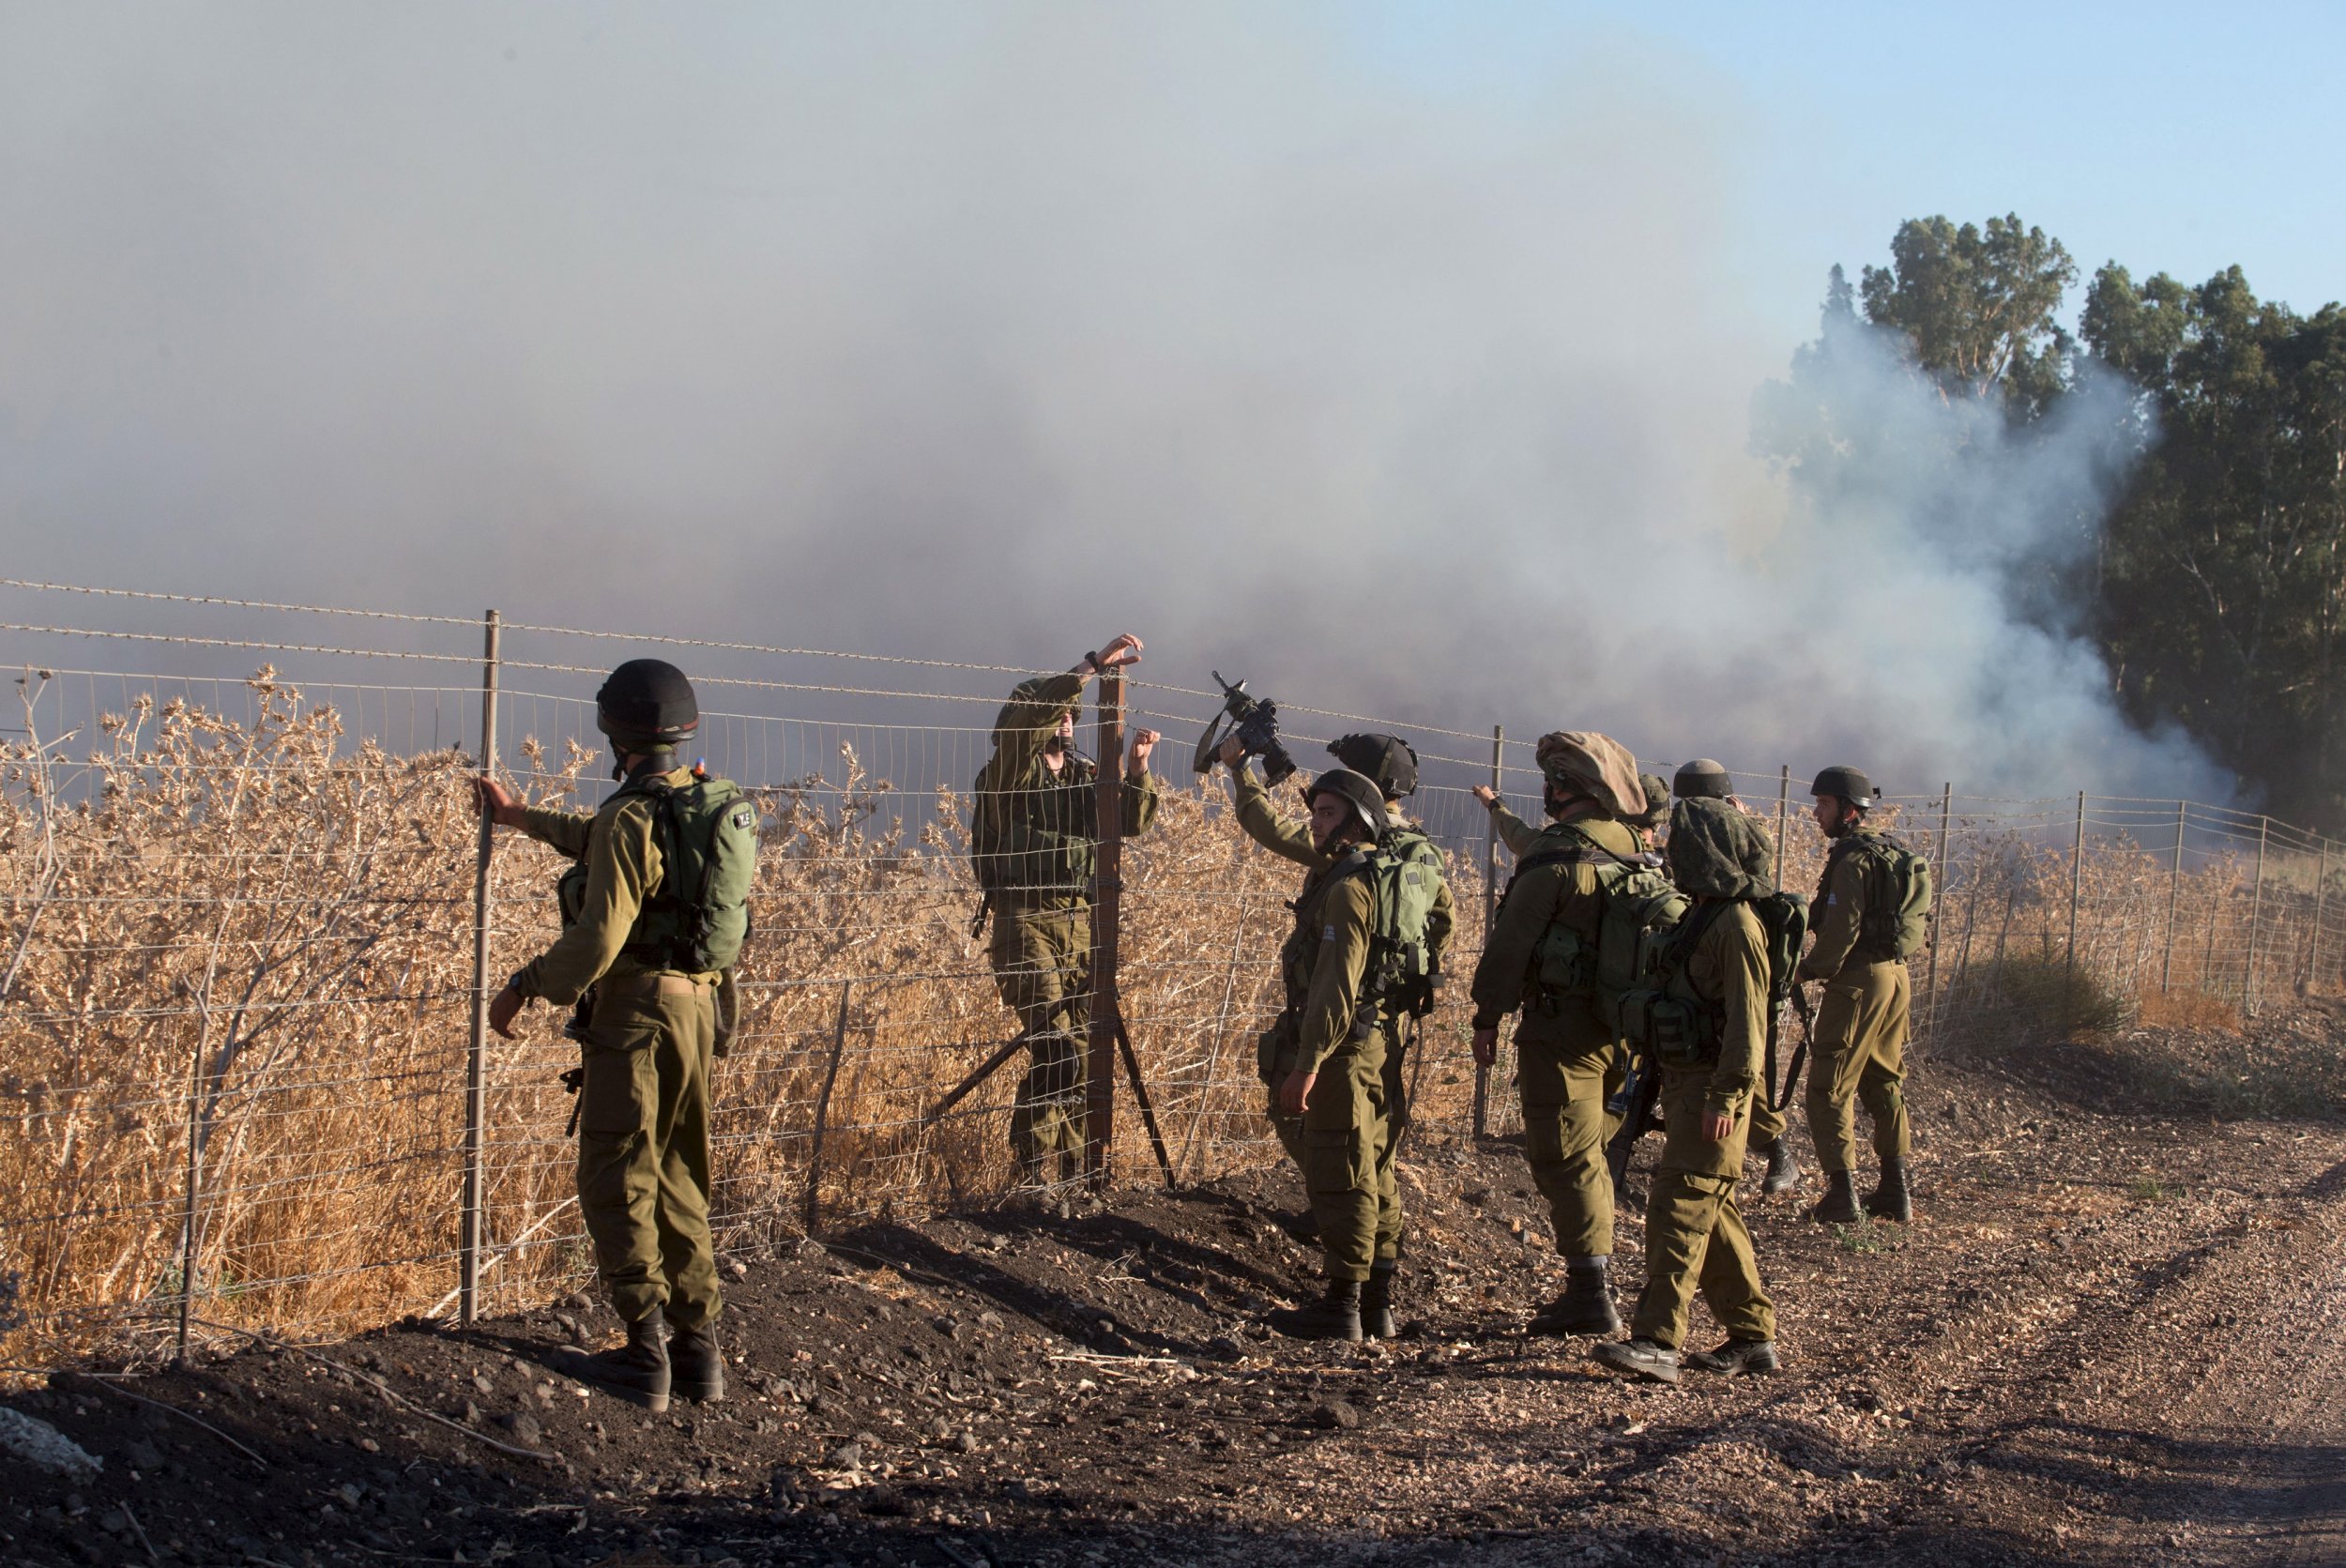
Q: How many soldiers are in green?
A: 9